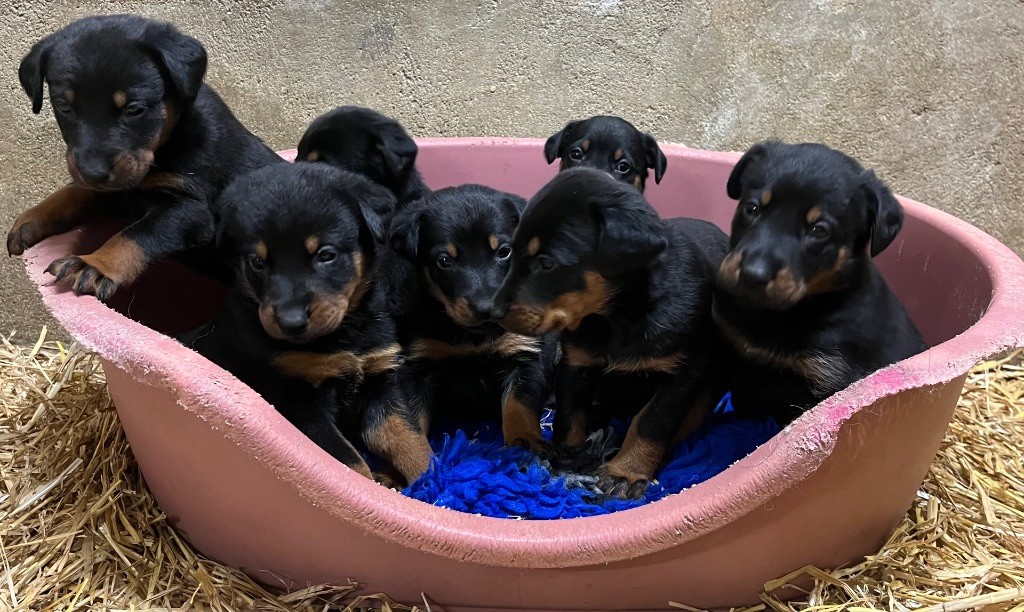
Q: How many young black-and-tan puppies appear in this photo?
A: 7